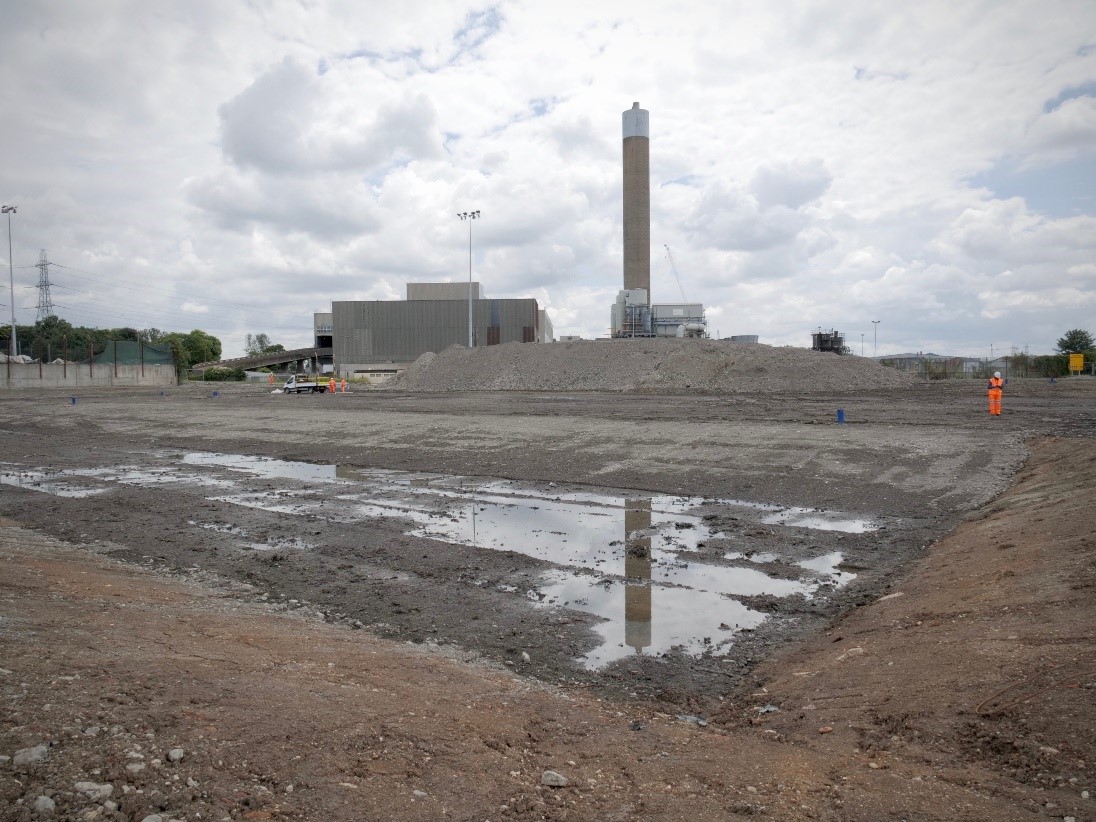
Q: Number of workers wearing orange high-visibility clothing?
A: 4